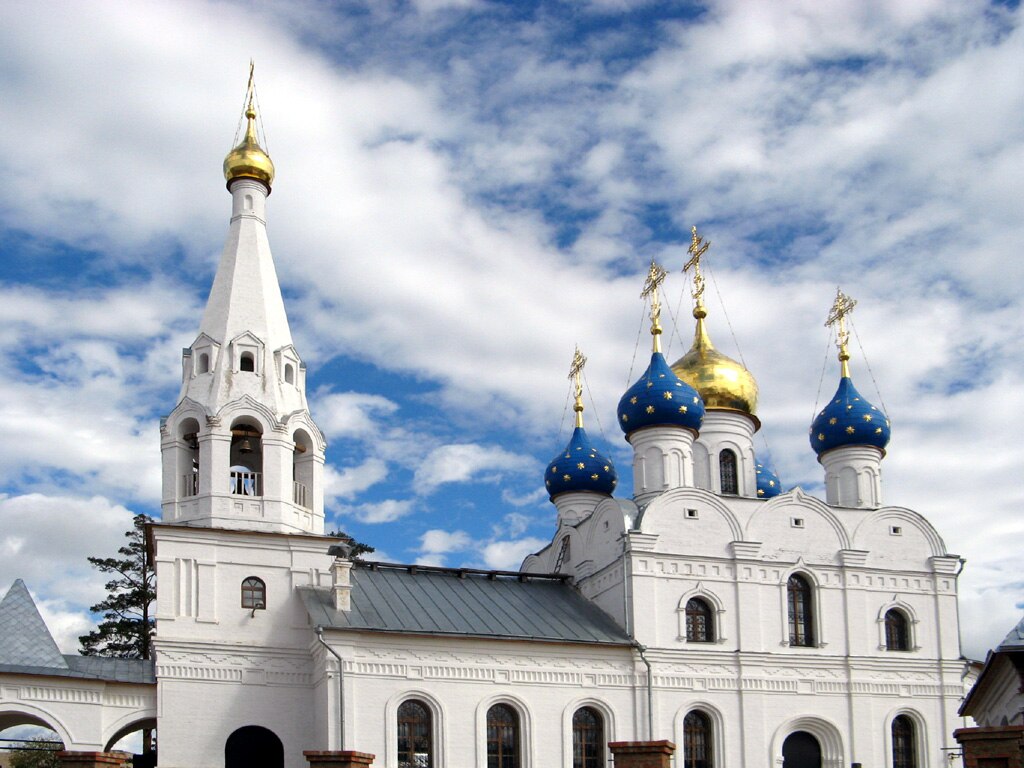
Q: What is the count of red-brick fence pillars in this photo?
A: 4